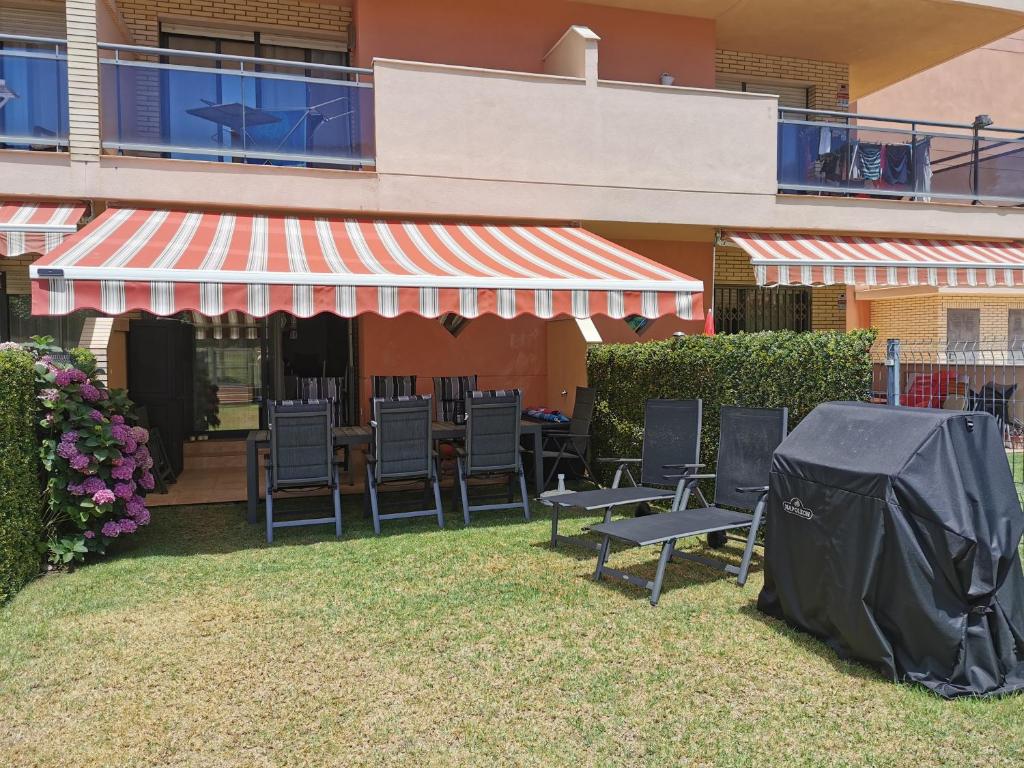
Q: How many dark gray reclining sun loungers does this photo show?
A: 2